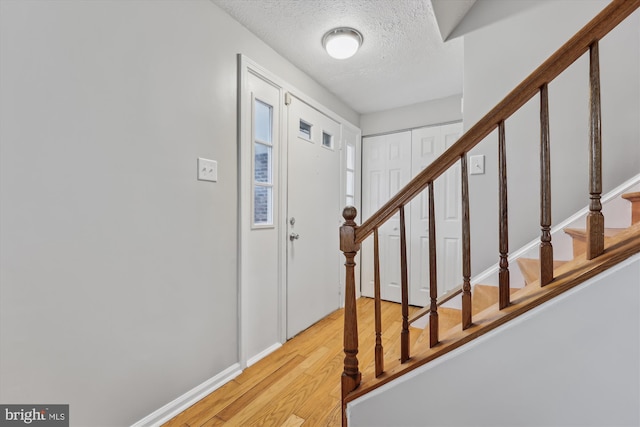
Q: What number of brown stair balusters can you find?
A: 7